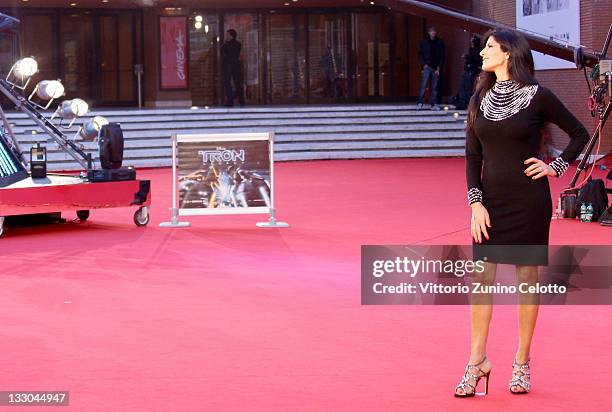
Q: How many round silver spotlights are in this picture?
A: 4